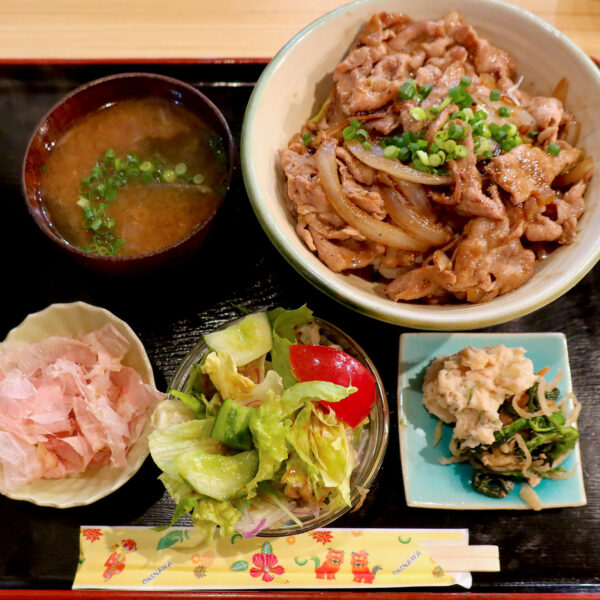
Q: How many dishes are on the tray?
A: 5